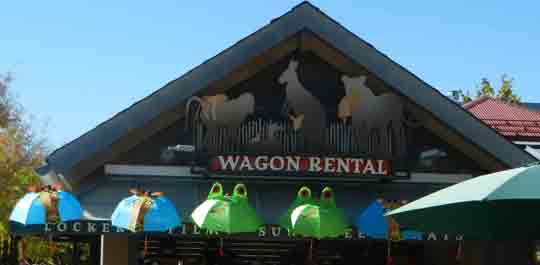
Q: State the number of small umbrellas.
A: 5